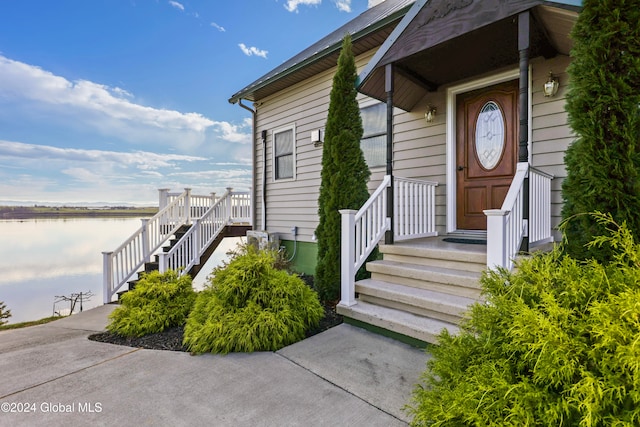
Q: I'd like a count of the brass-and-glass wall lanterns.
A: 2